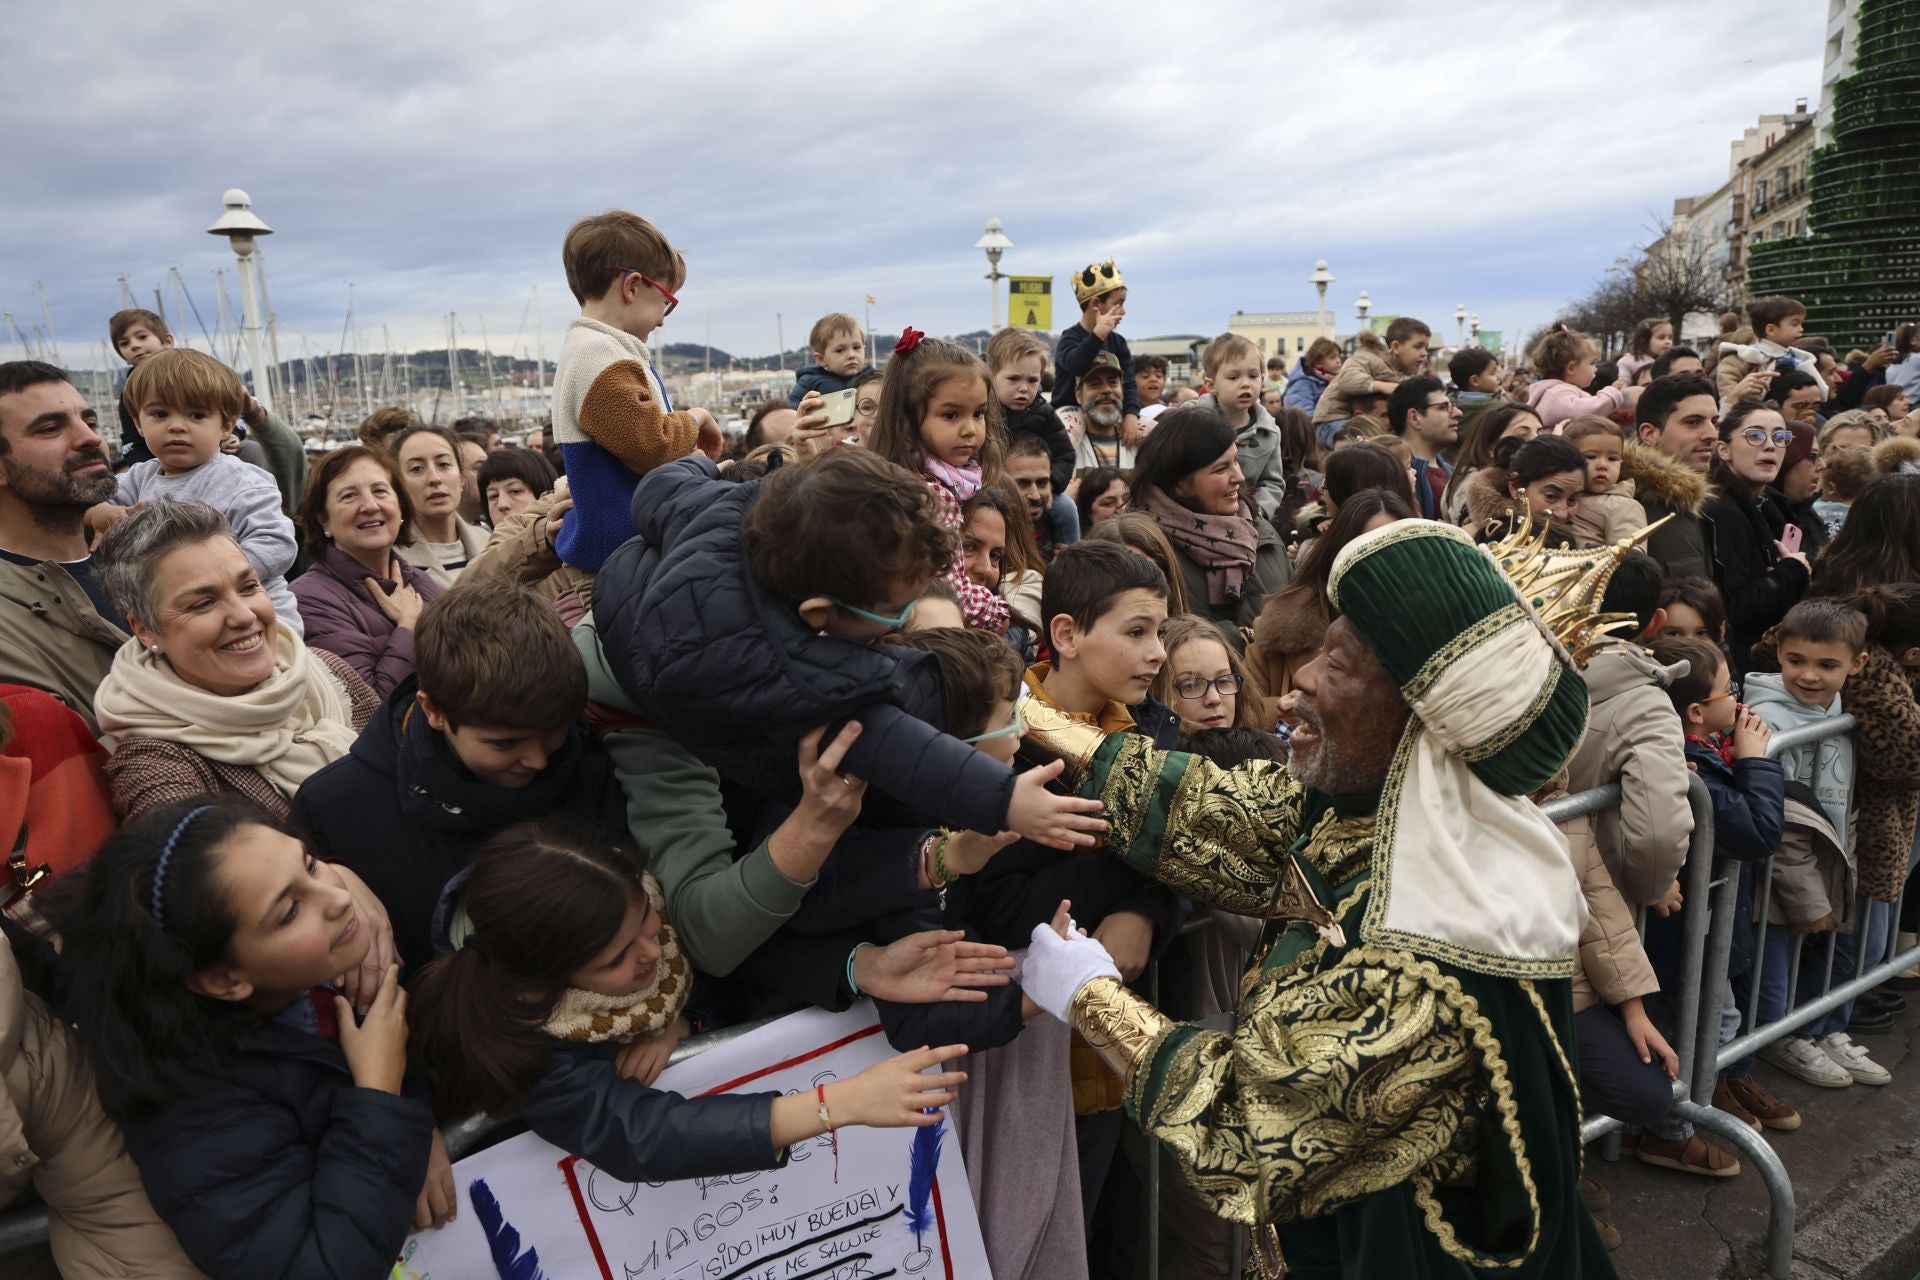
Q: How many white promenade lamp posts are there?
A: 6